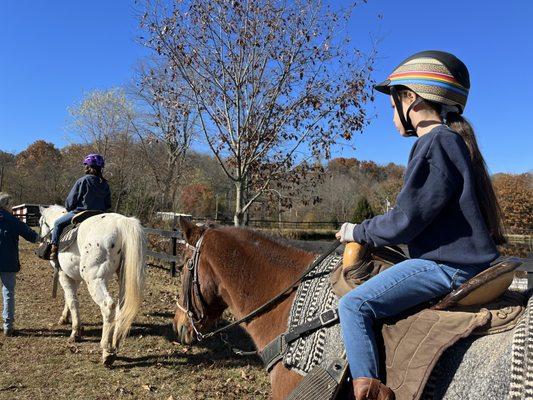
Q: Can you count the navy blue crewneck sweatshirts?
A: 1